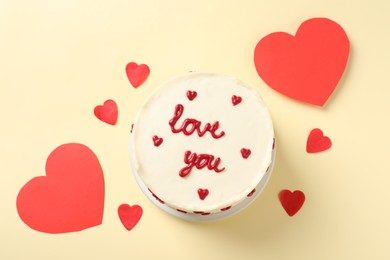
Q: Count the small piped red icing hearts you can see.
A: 5